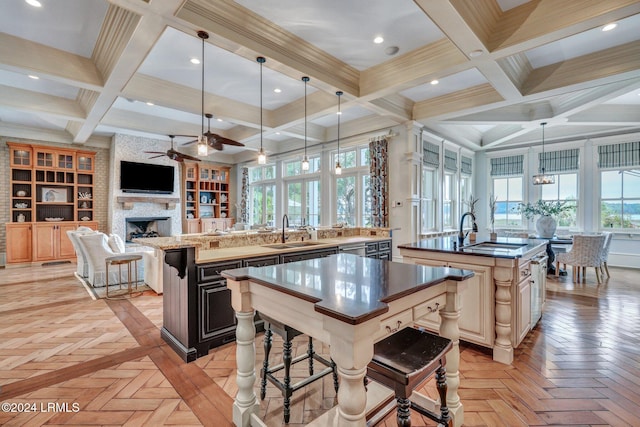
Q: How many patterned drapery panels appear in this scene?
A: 2